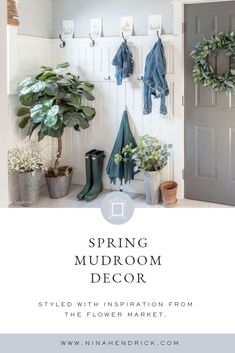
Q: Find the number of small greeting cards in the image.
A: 4